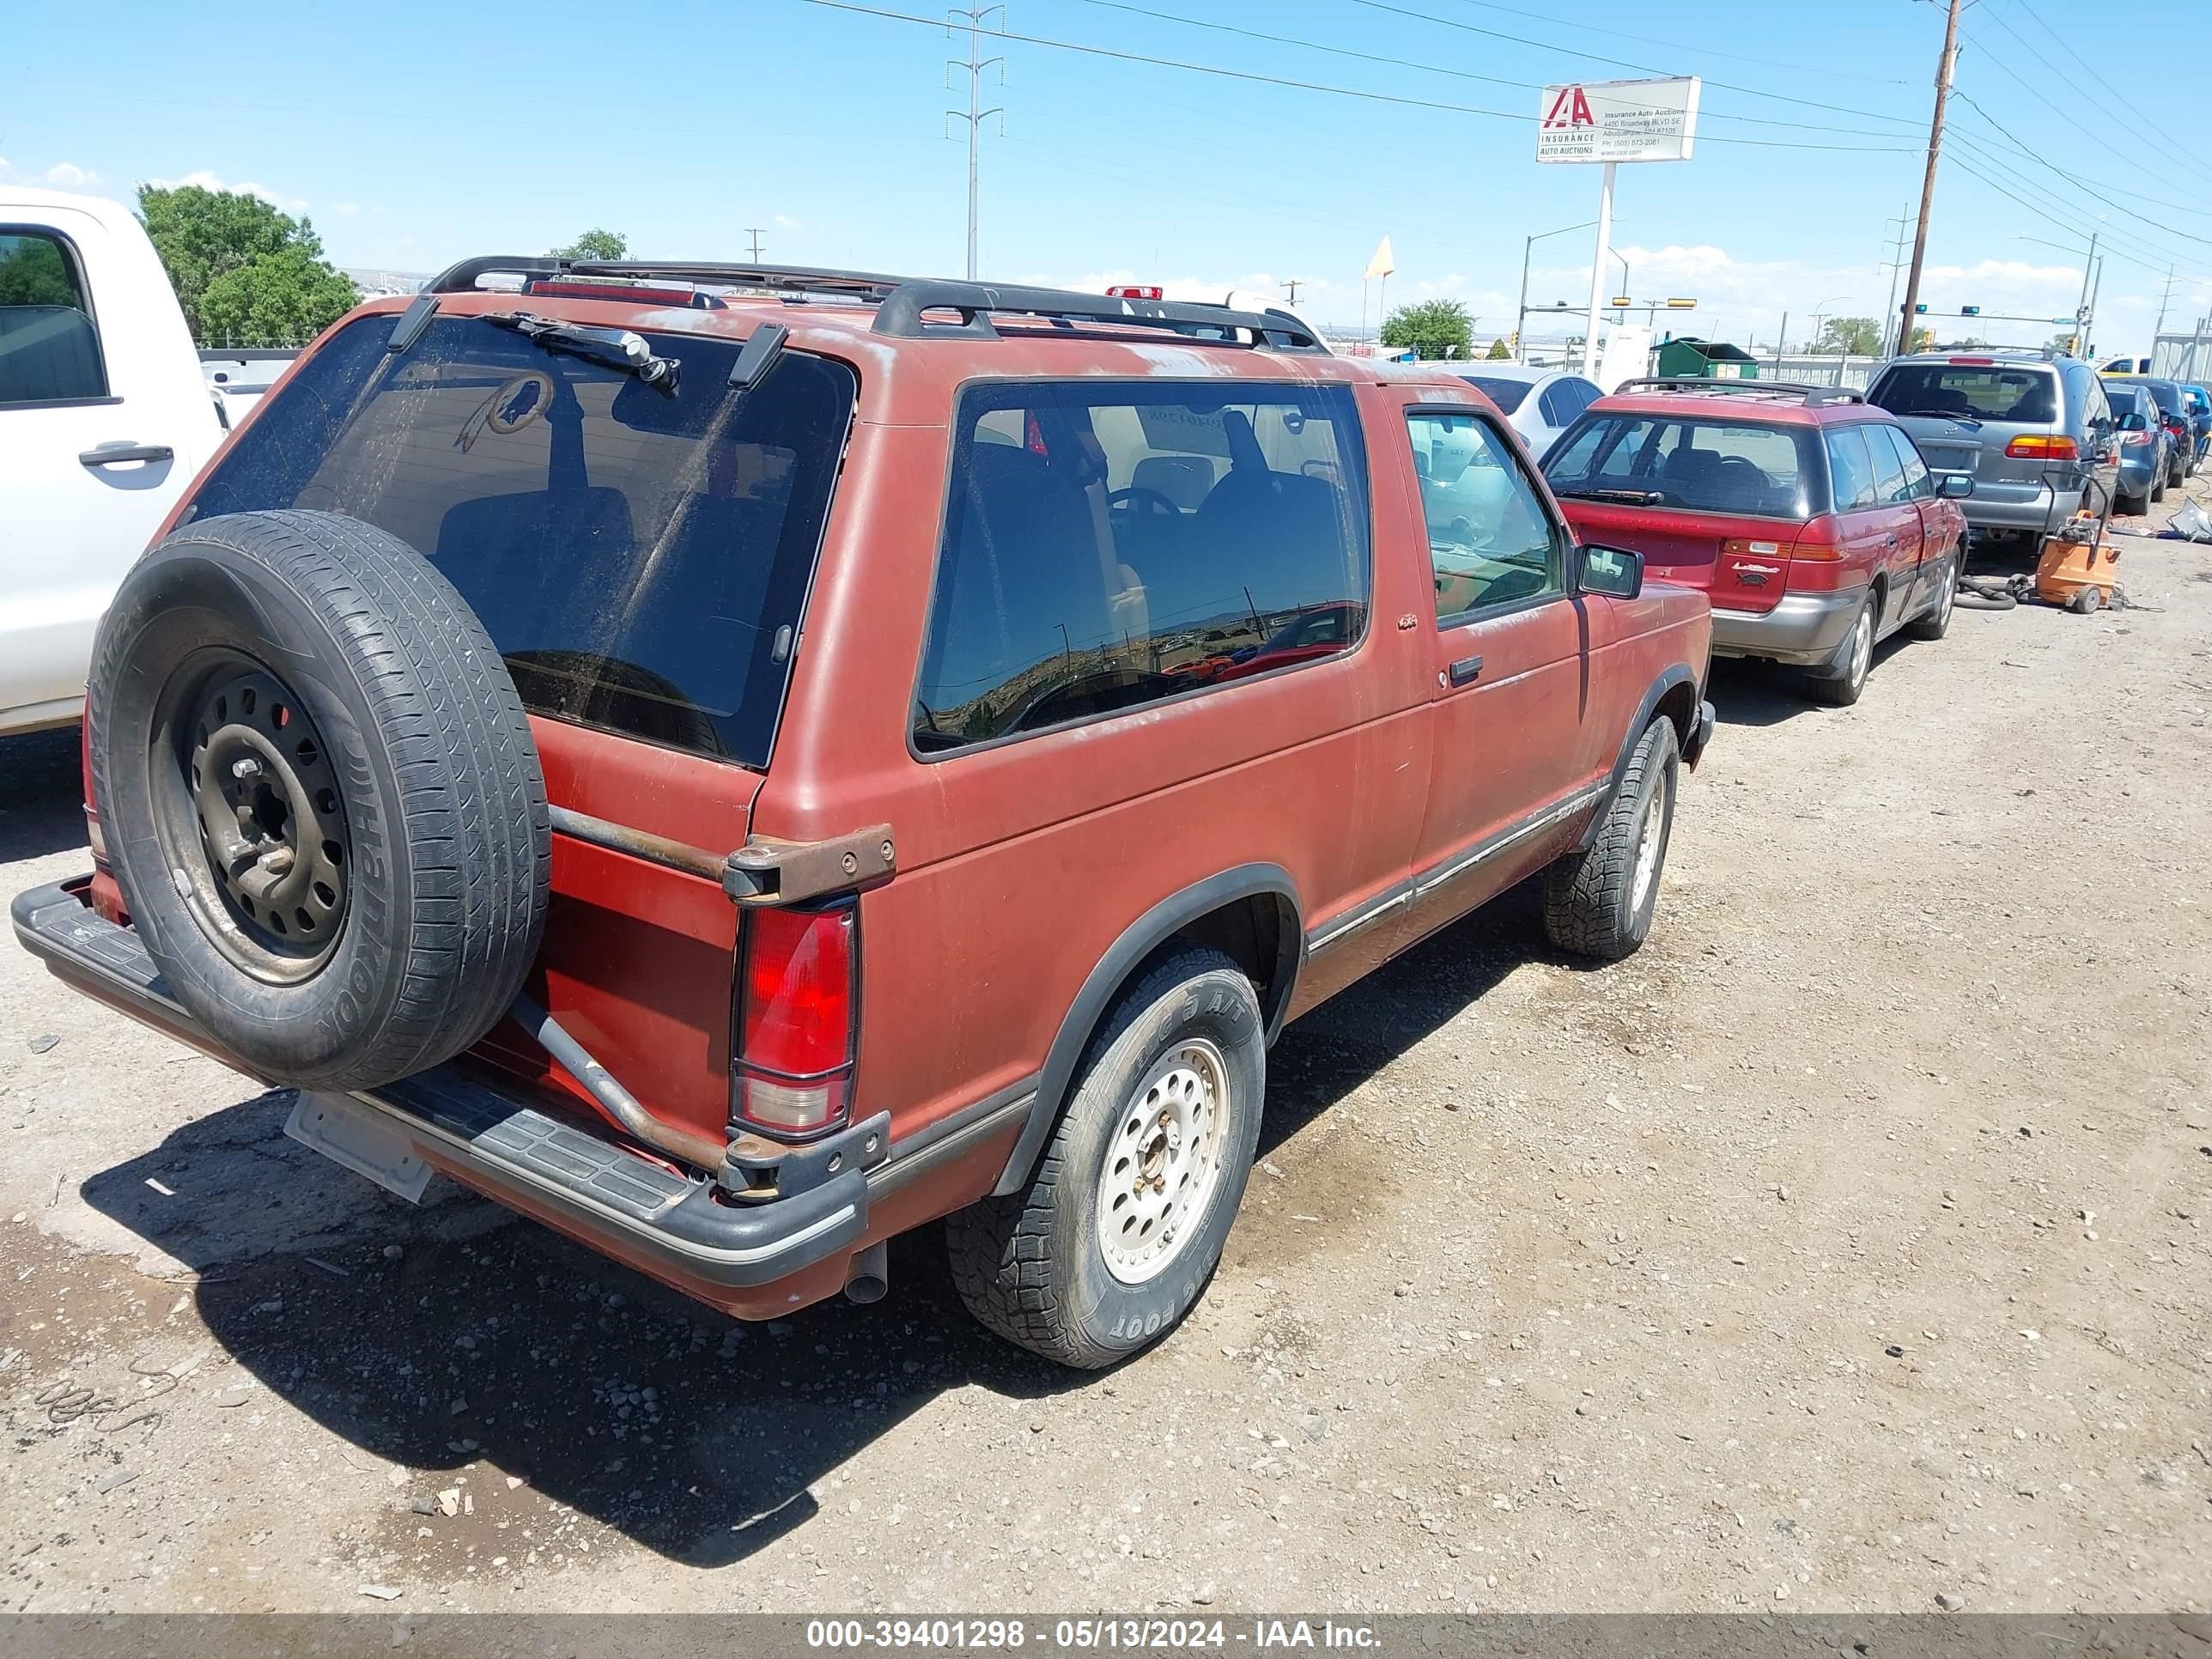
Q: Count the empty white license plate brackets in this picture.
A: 1